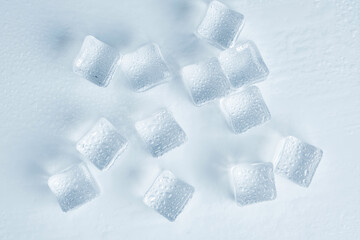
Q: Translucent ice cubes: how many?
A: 12